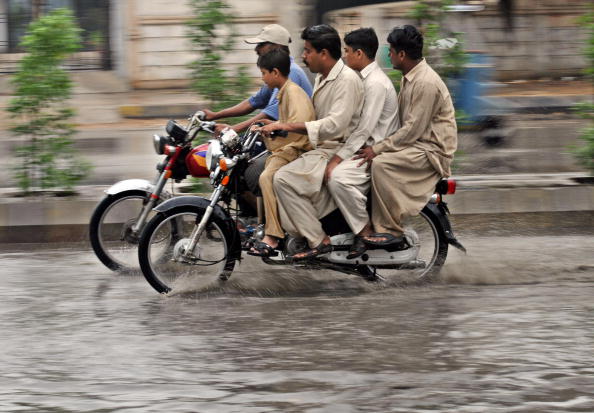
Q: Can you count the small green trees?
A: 4